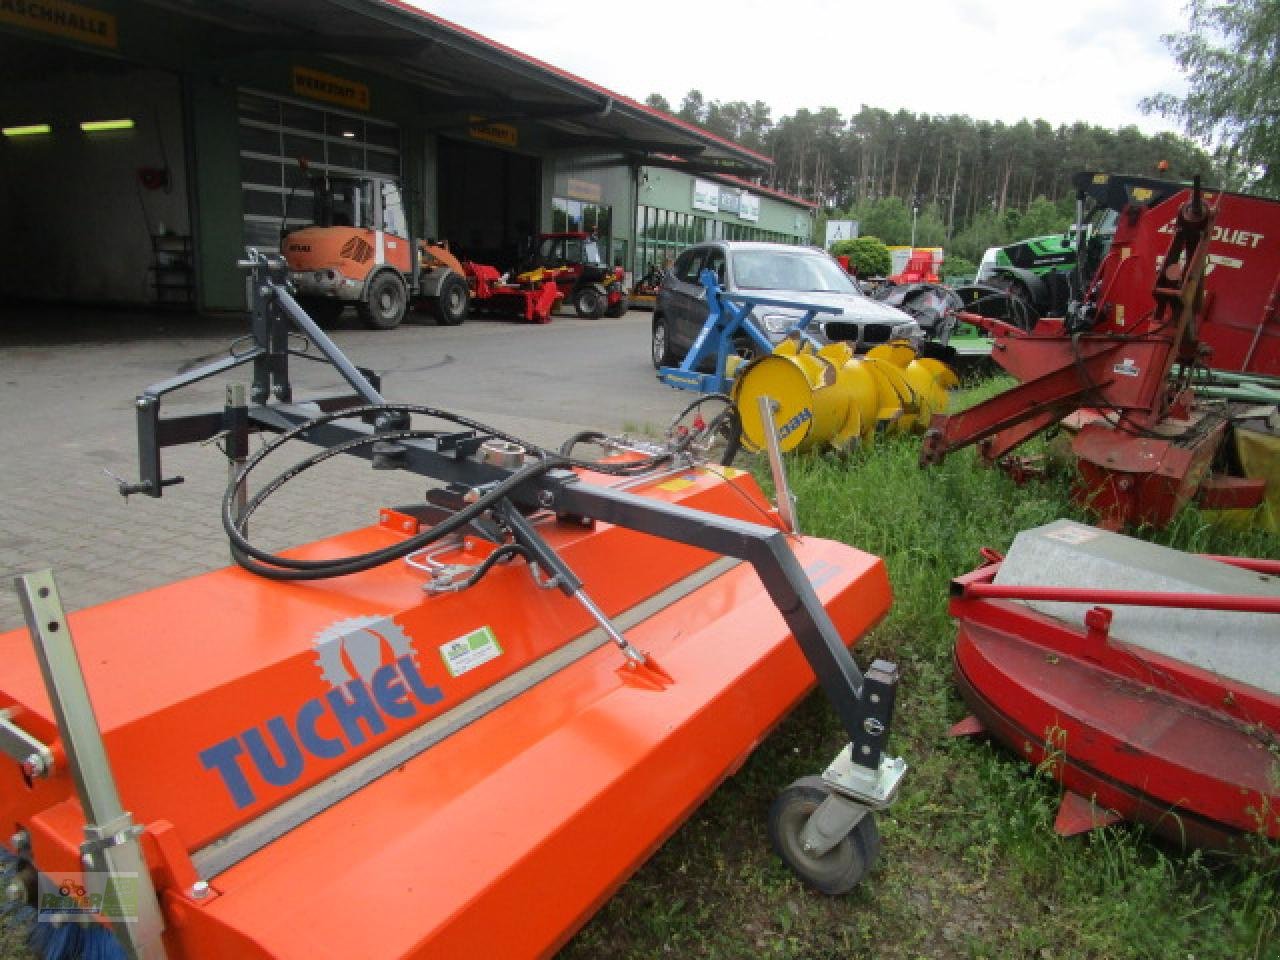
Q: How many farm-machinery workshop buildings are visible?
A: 1